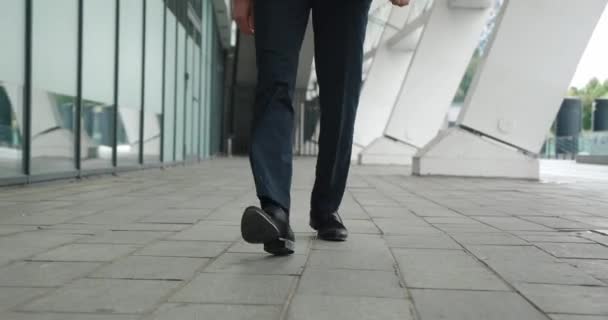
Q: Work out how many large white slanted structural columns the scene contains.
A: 3